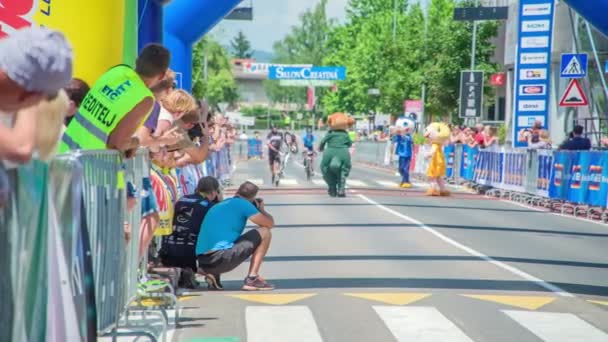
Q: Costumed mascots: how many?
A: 3